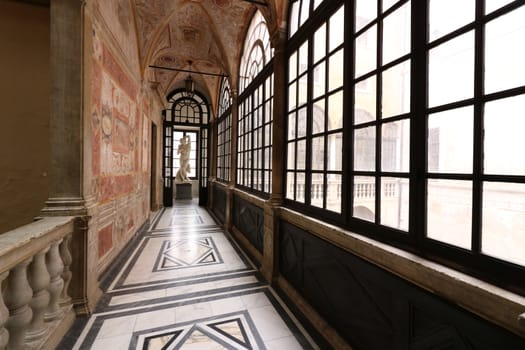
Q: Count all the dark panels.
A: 3